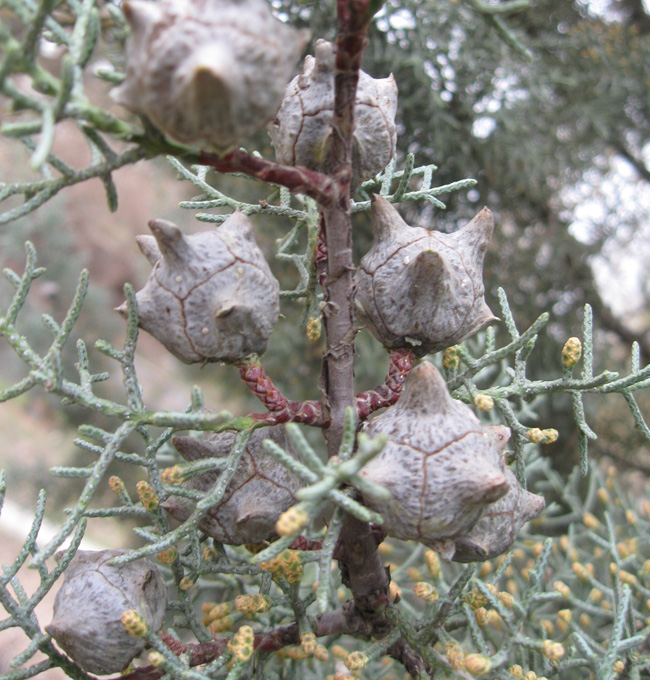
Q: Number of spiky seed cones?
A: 8